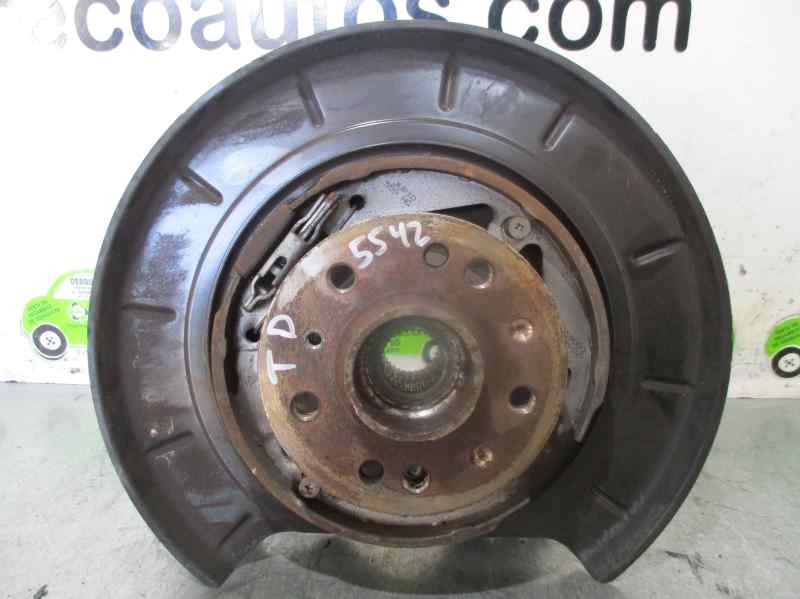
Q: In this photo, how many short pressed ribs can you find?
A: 10